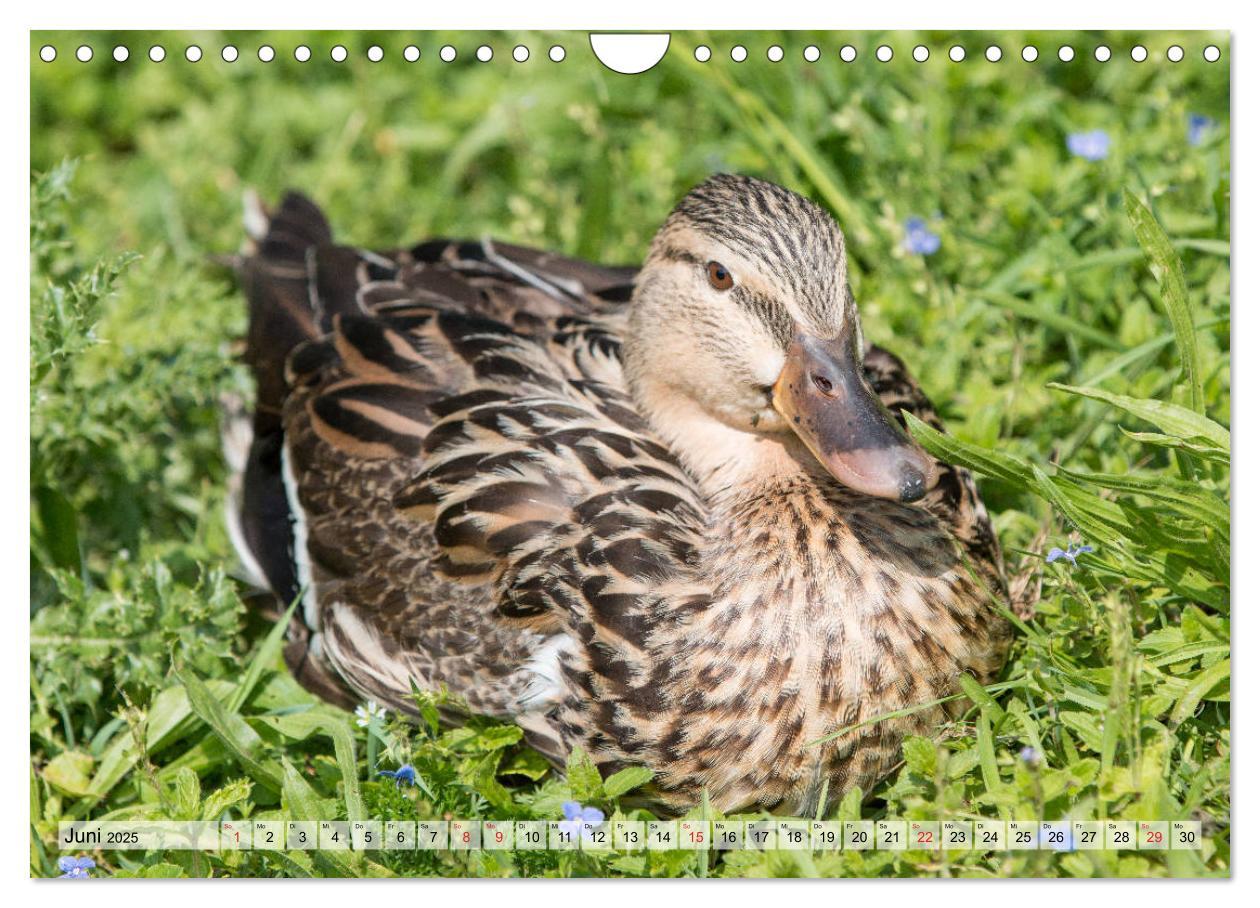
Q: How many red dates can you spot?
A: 6